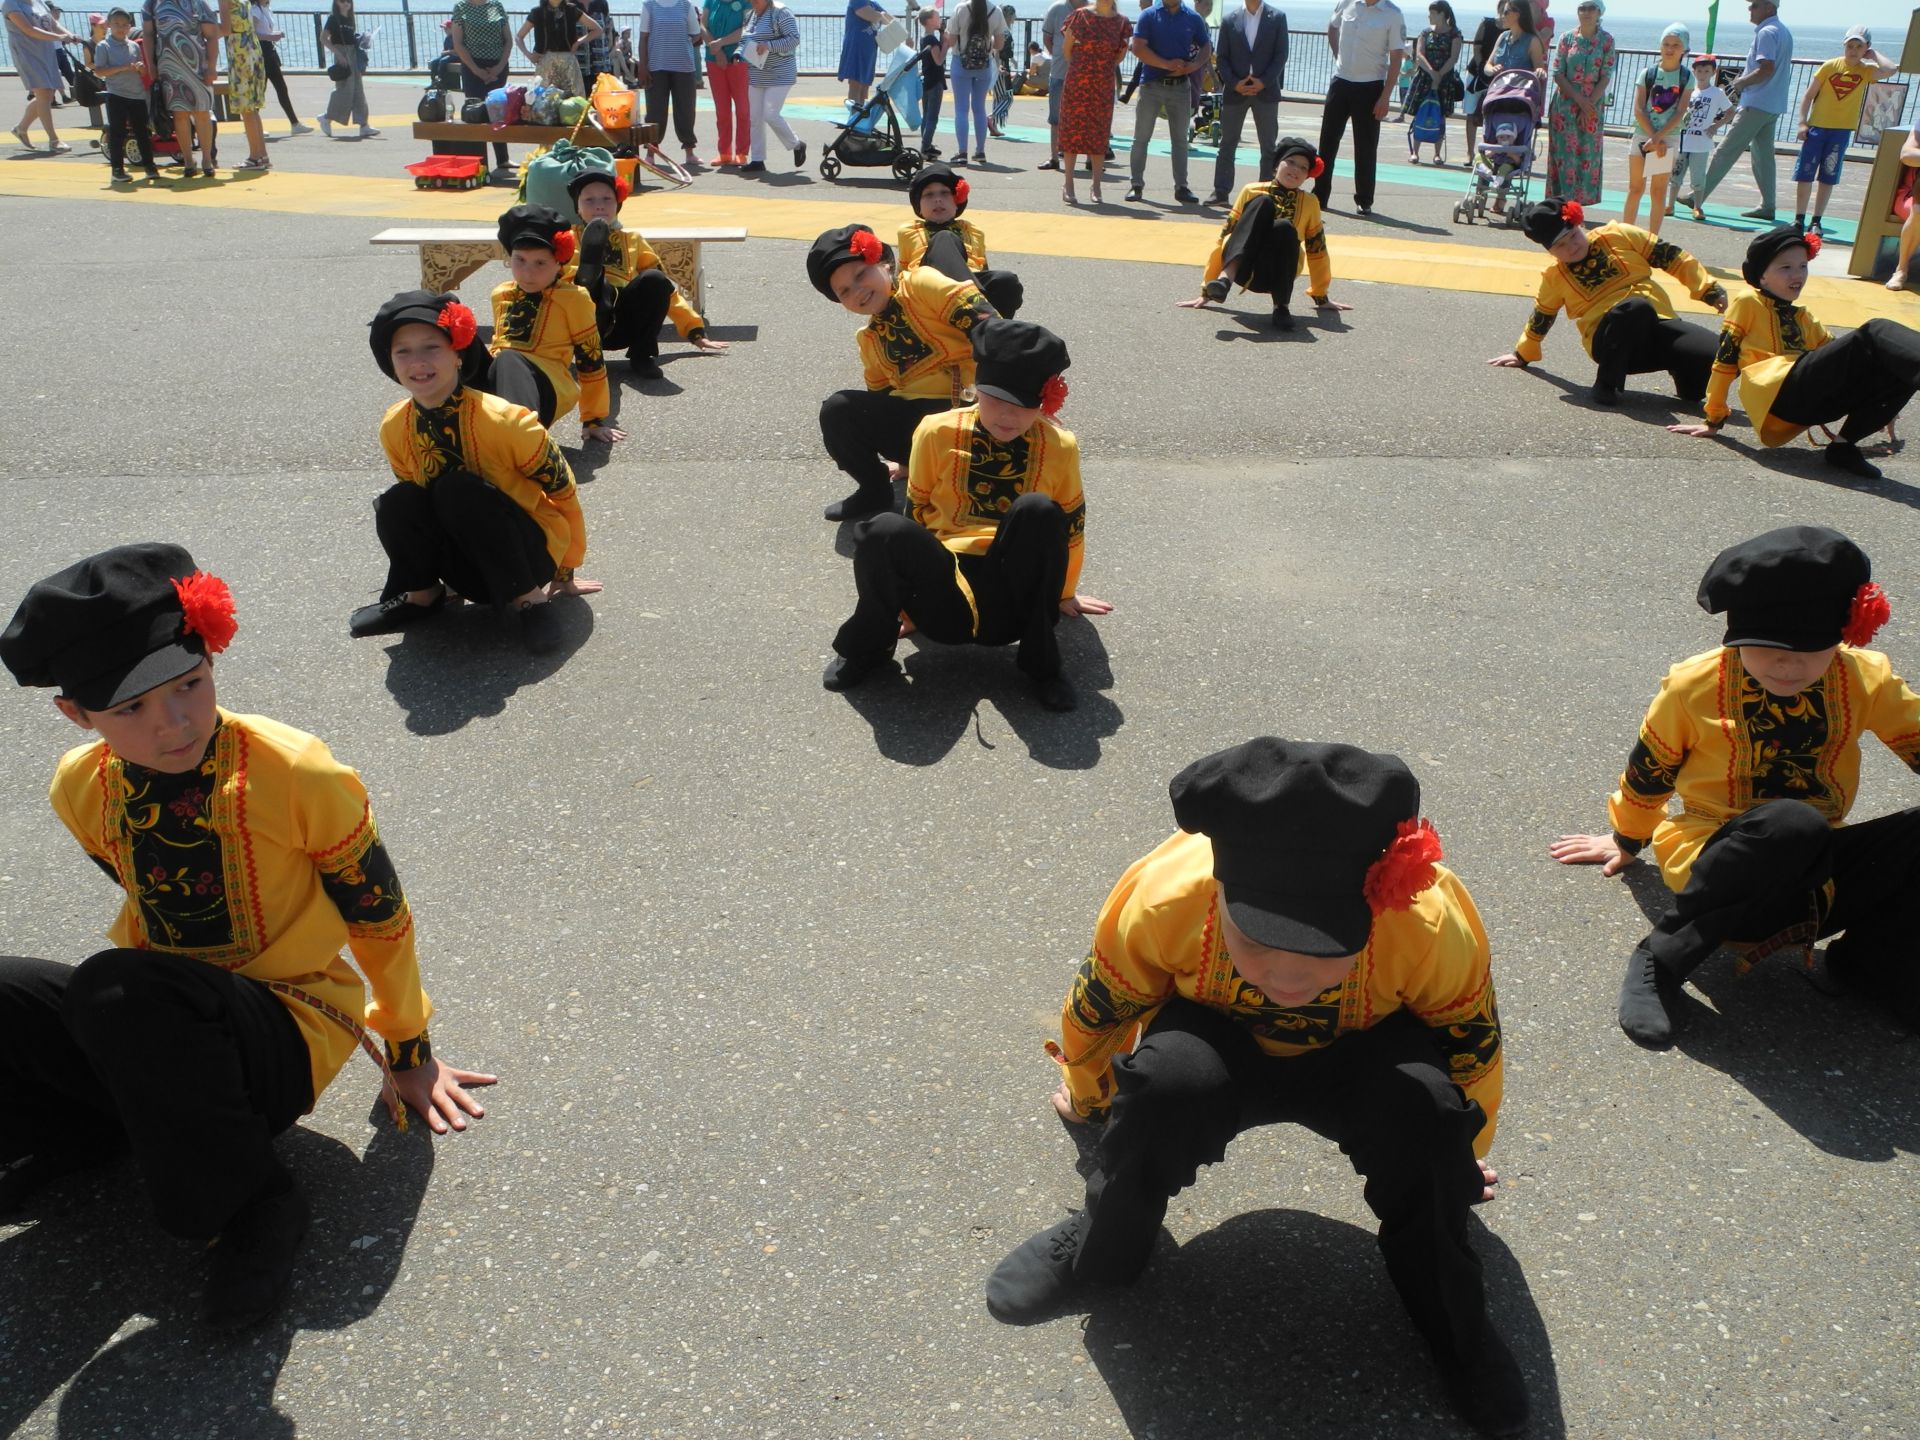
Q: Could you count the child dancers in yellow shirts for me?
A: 12